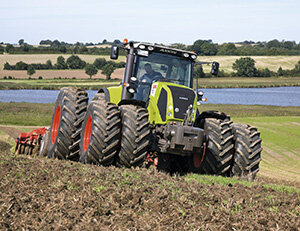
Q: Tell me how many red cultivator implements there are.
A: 1